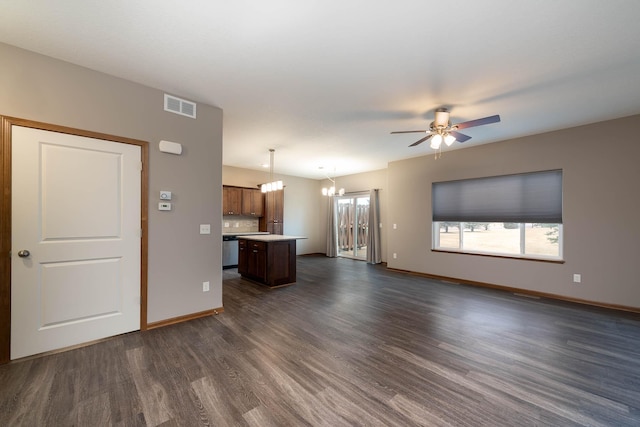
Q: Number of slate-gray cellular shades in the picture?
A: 1